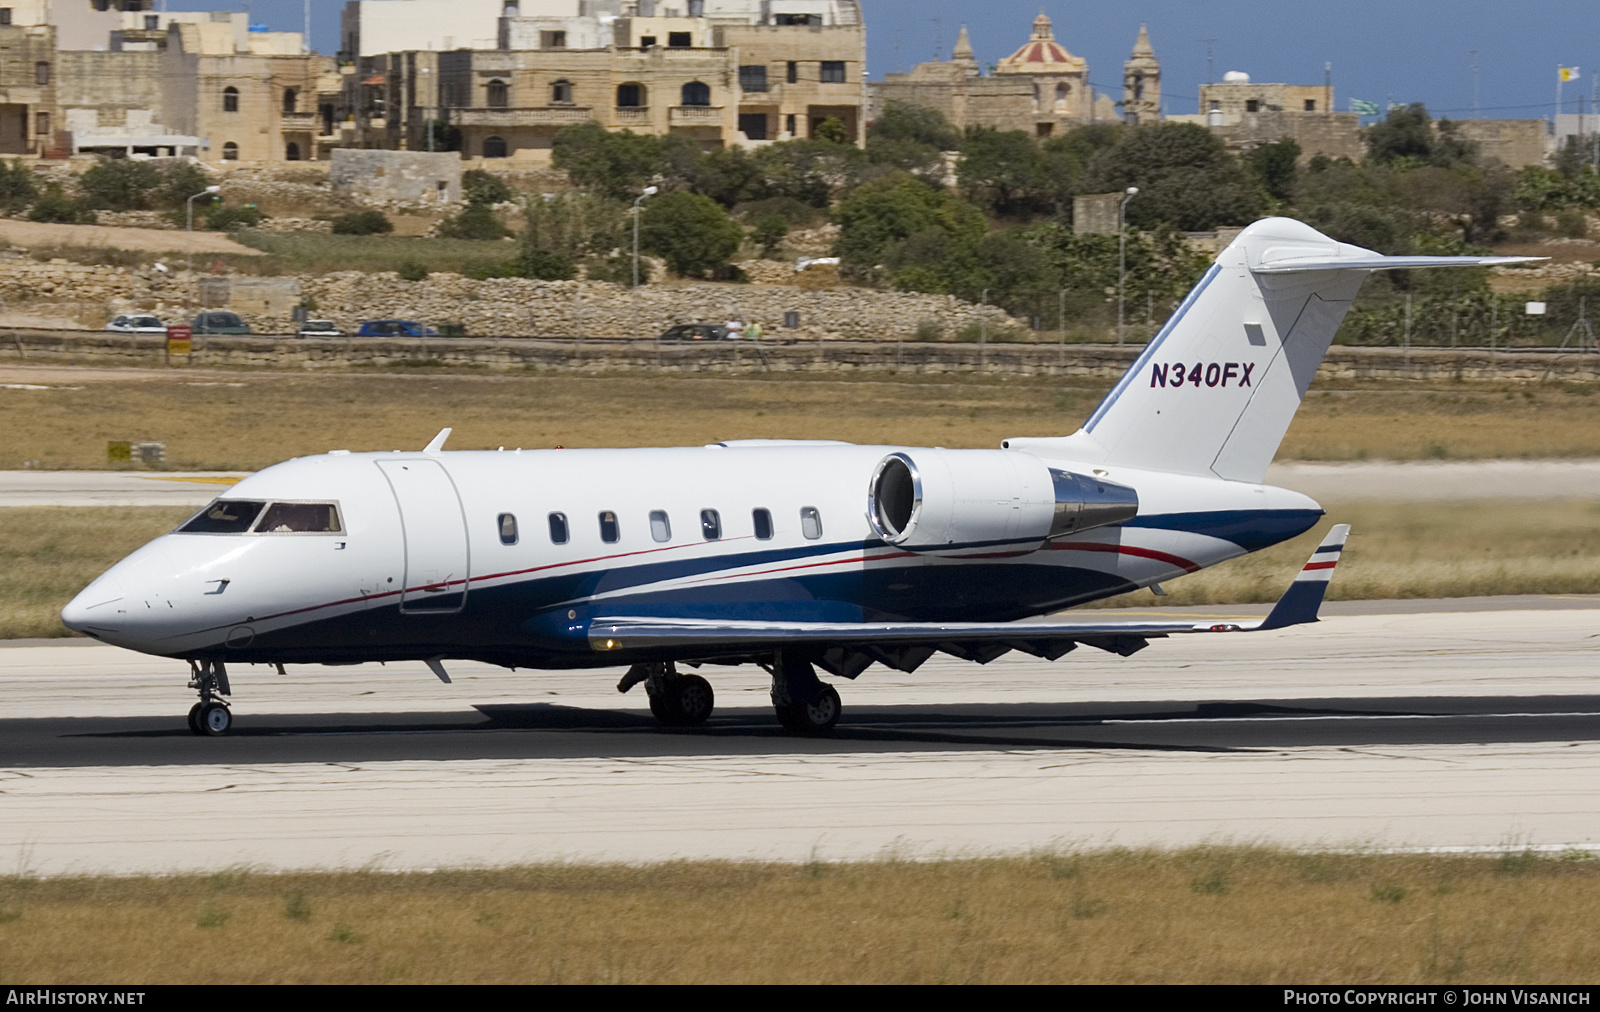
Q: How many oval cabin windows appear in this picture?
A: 7